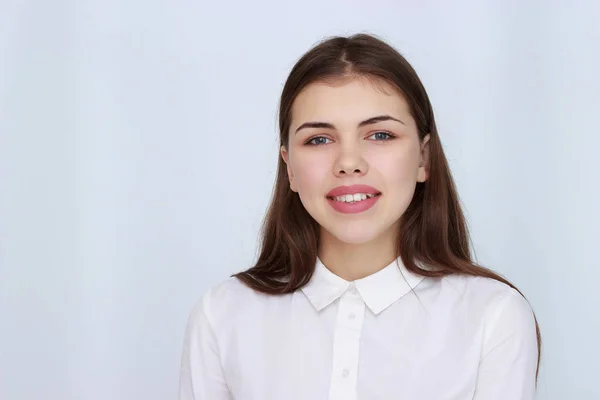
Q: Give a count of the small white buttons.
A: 3